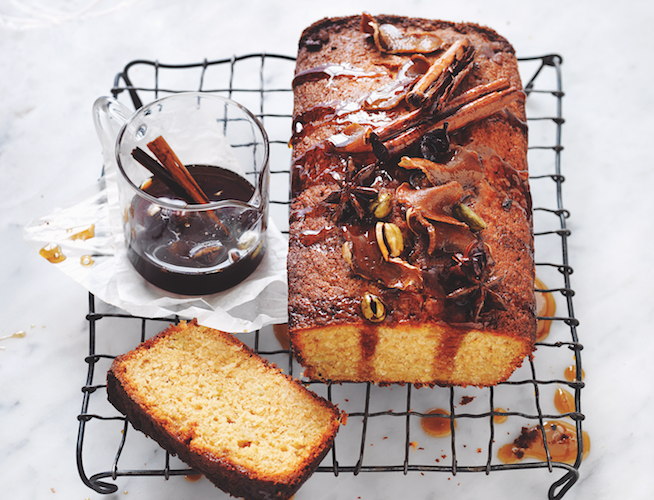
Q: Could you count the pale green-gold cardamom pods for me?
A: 4